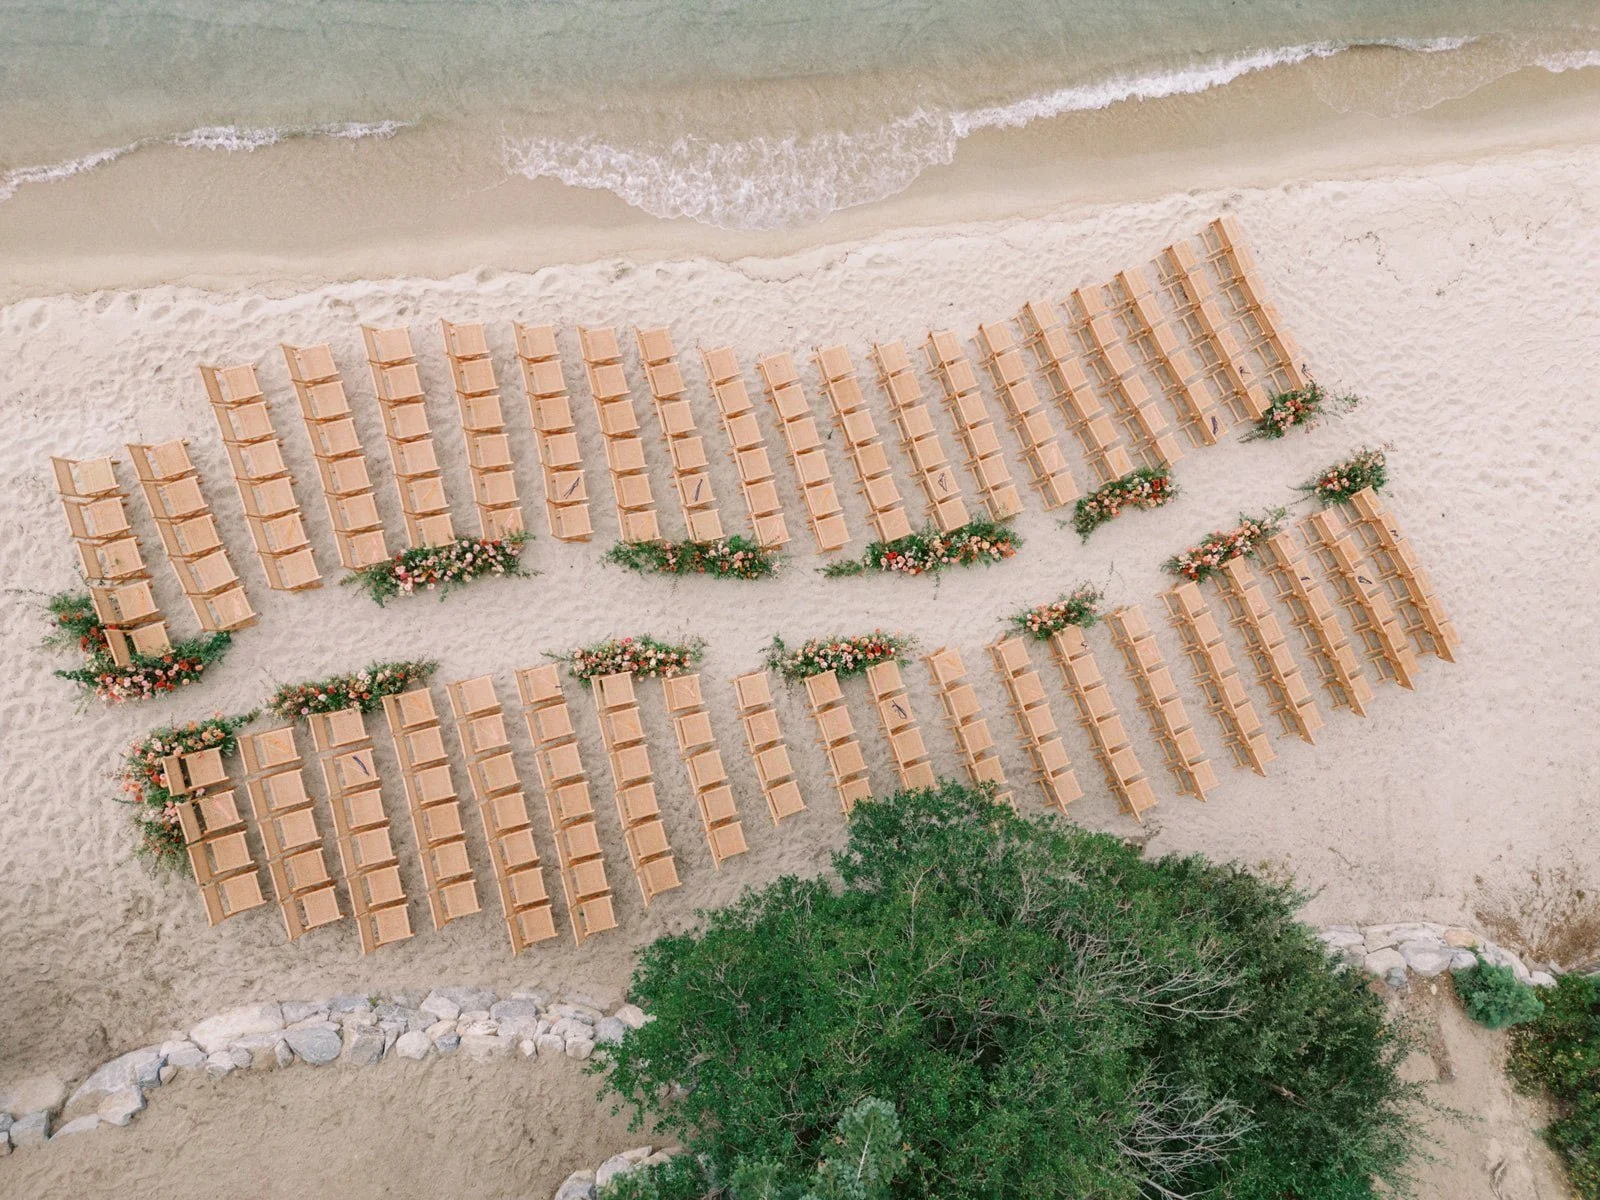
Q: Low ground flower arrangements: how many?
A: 13